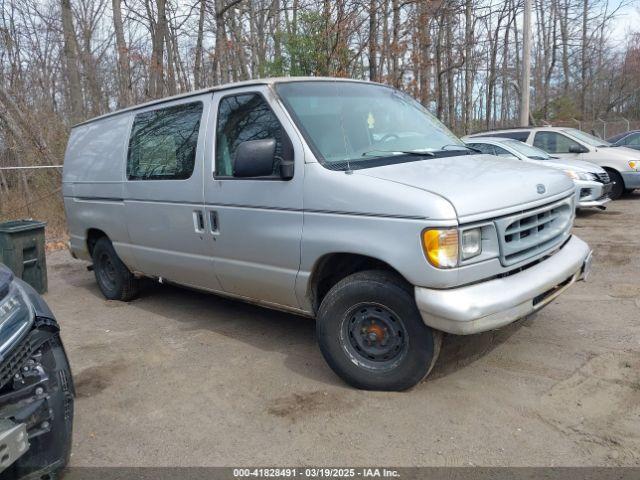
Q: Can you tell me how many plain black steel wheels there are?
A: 2